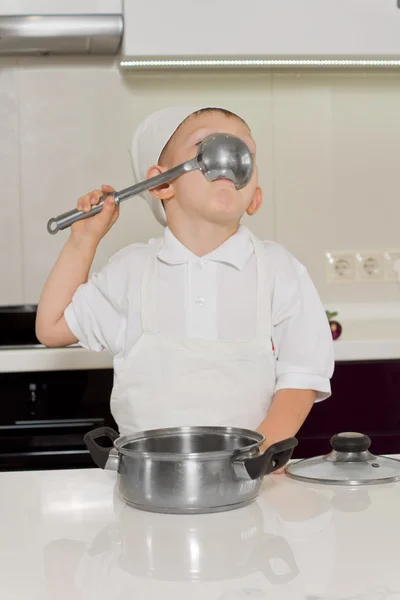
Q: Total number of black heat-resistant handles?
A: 3